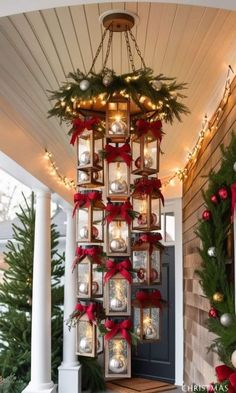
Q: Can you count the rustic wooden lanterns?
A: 13